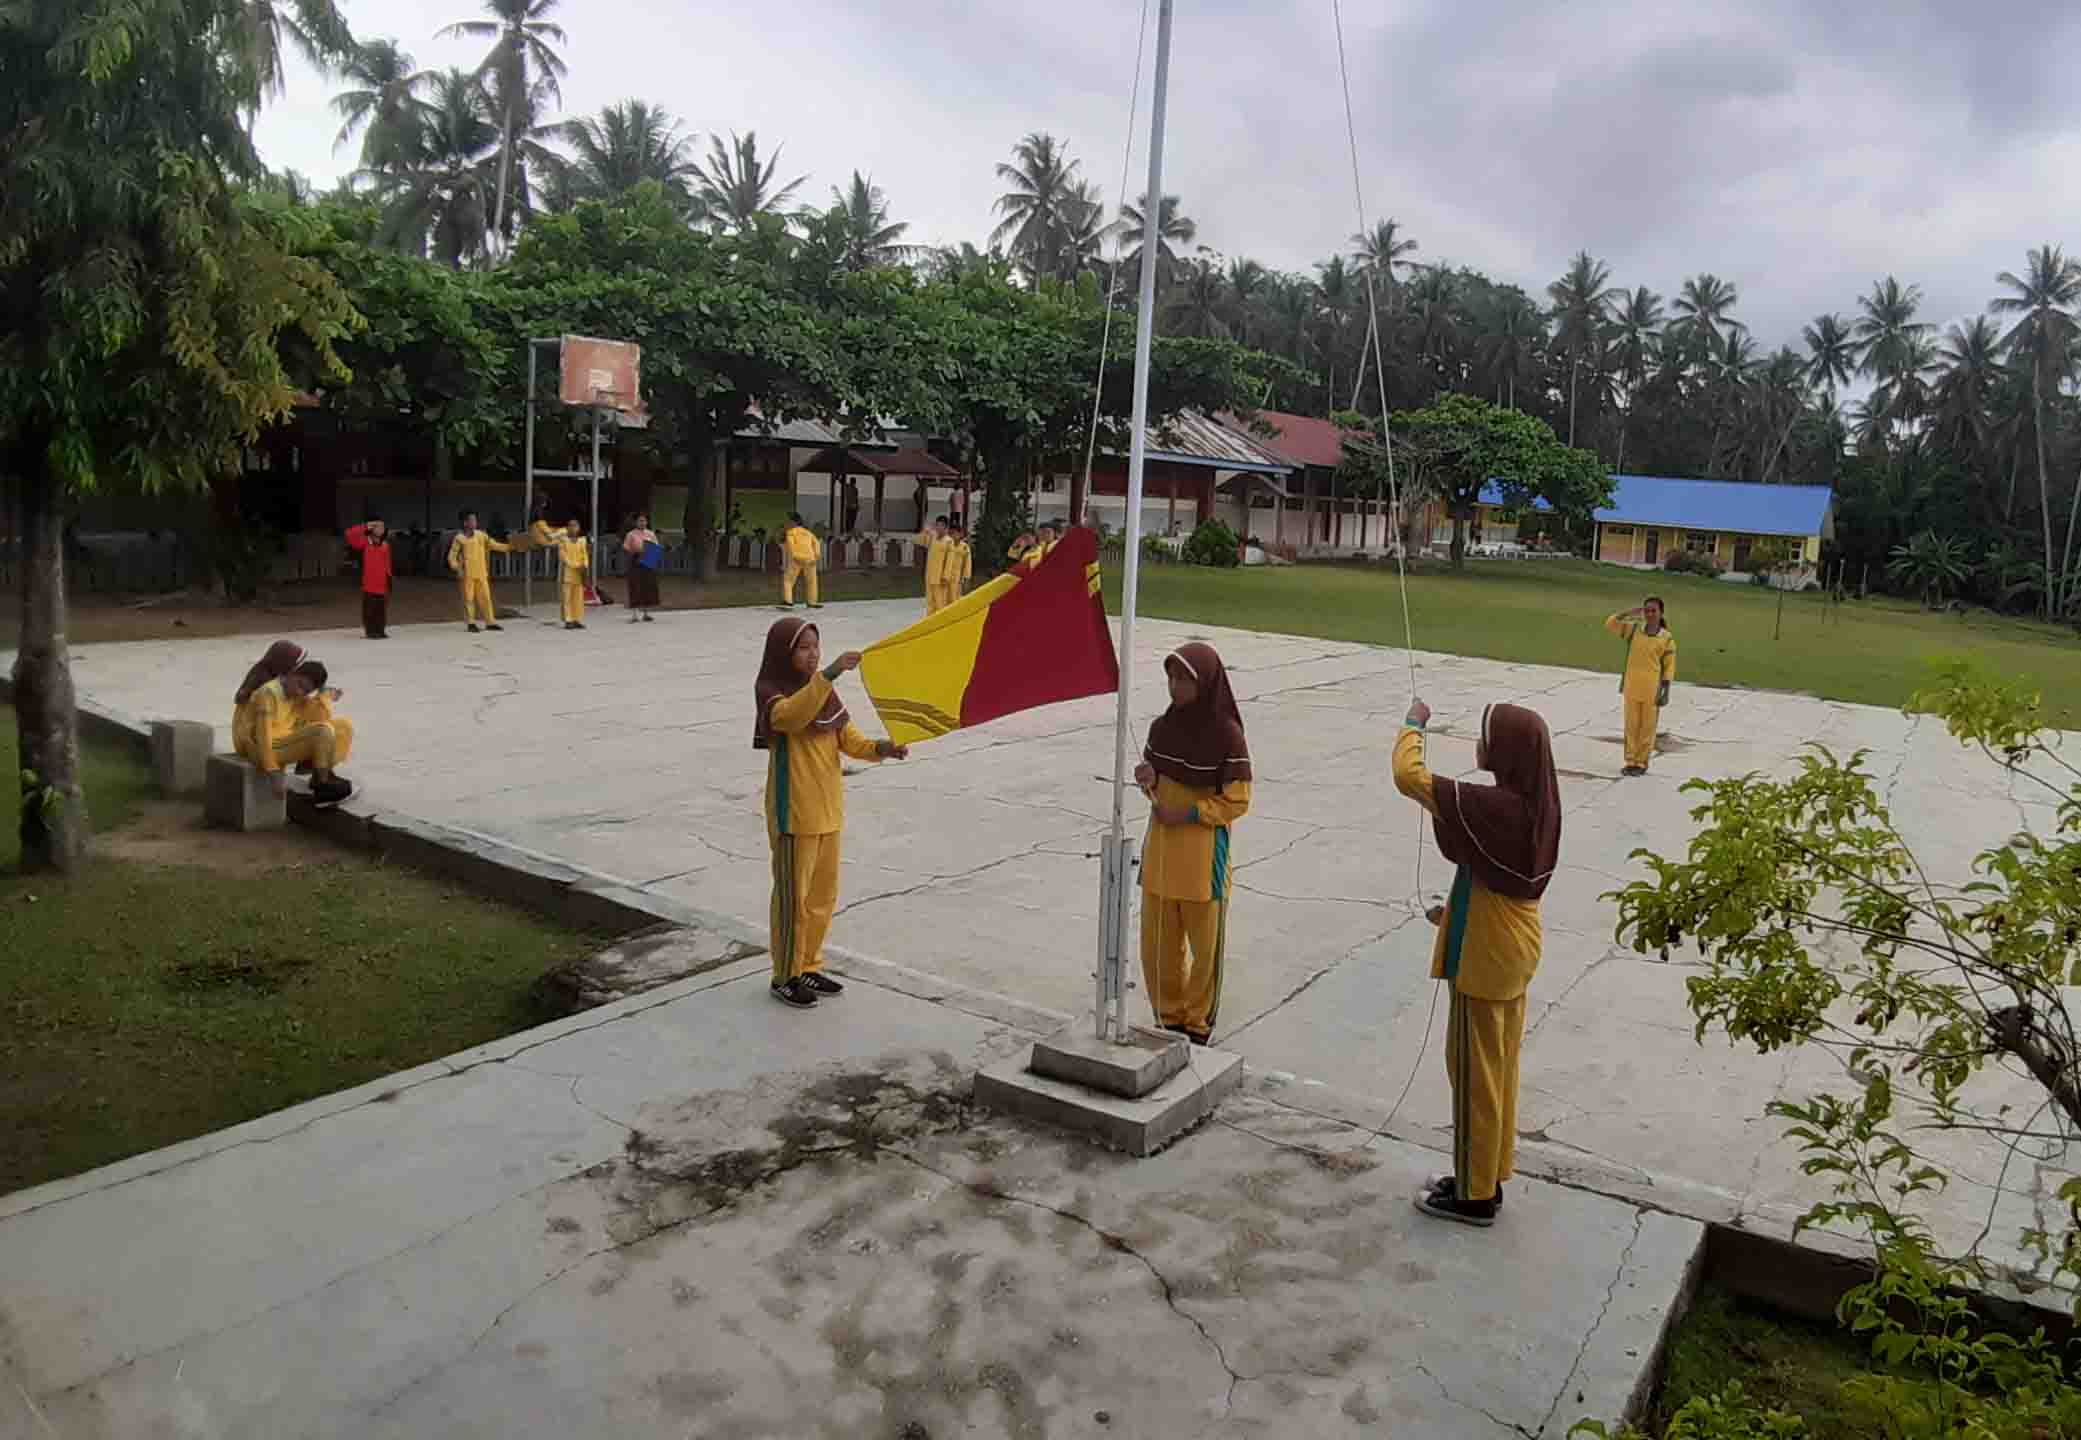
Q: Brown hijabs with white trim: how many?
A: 4